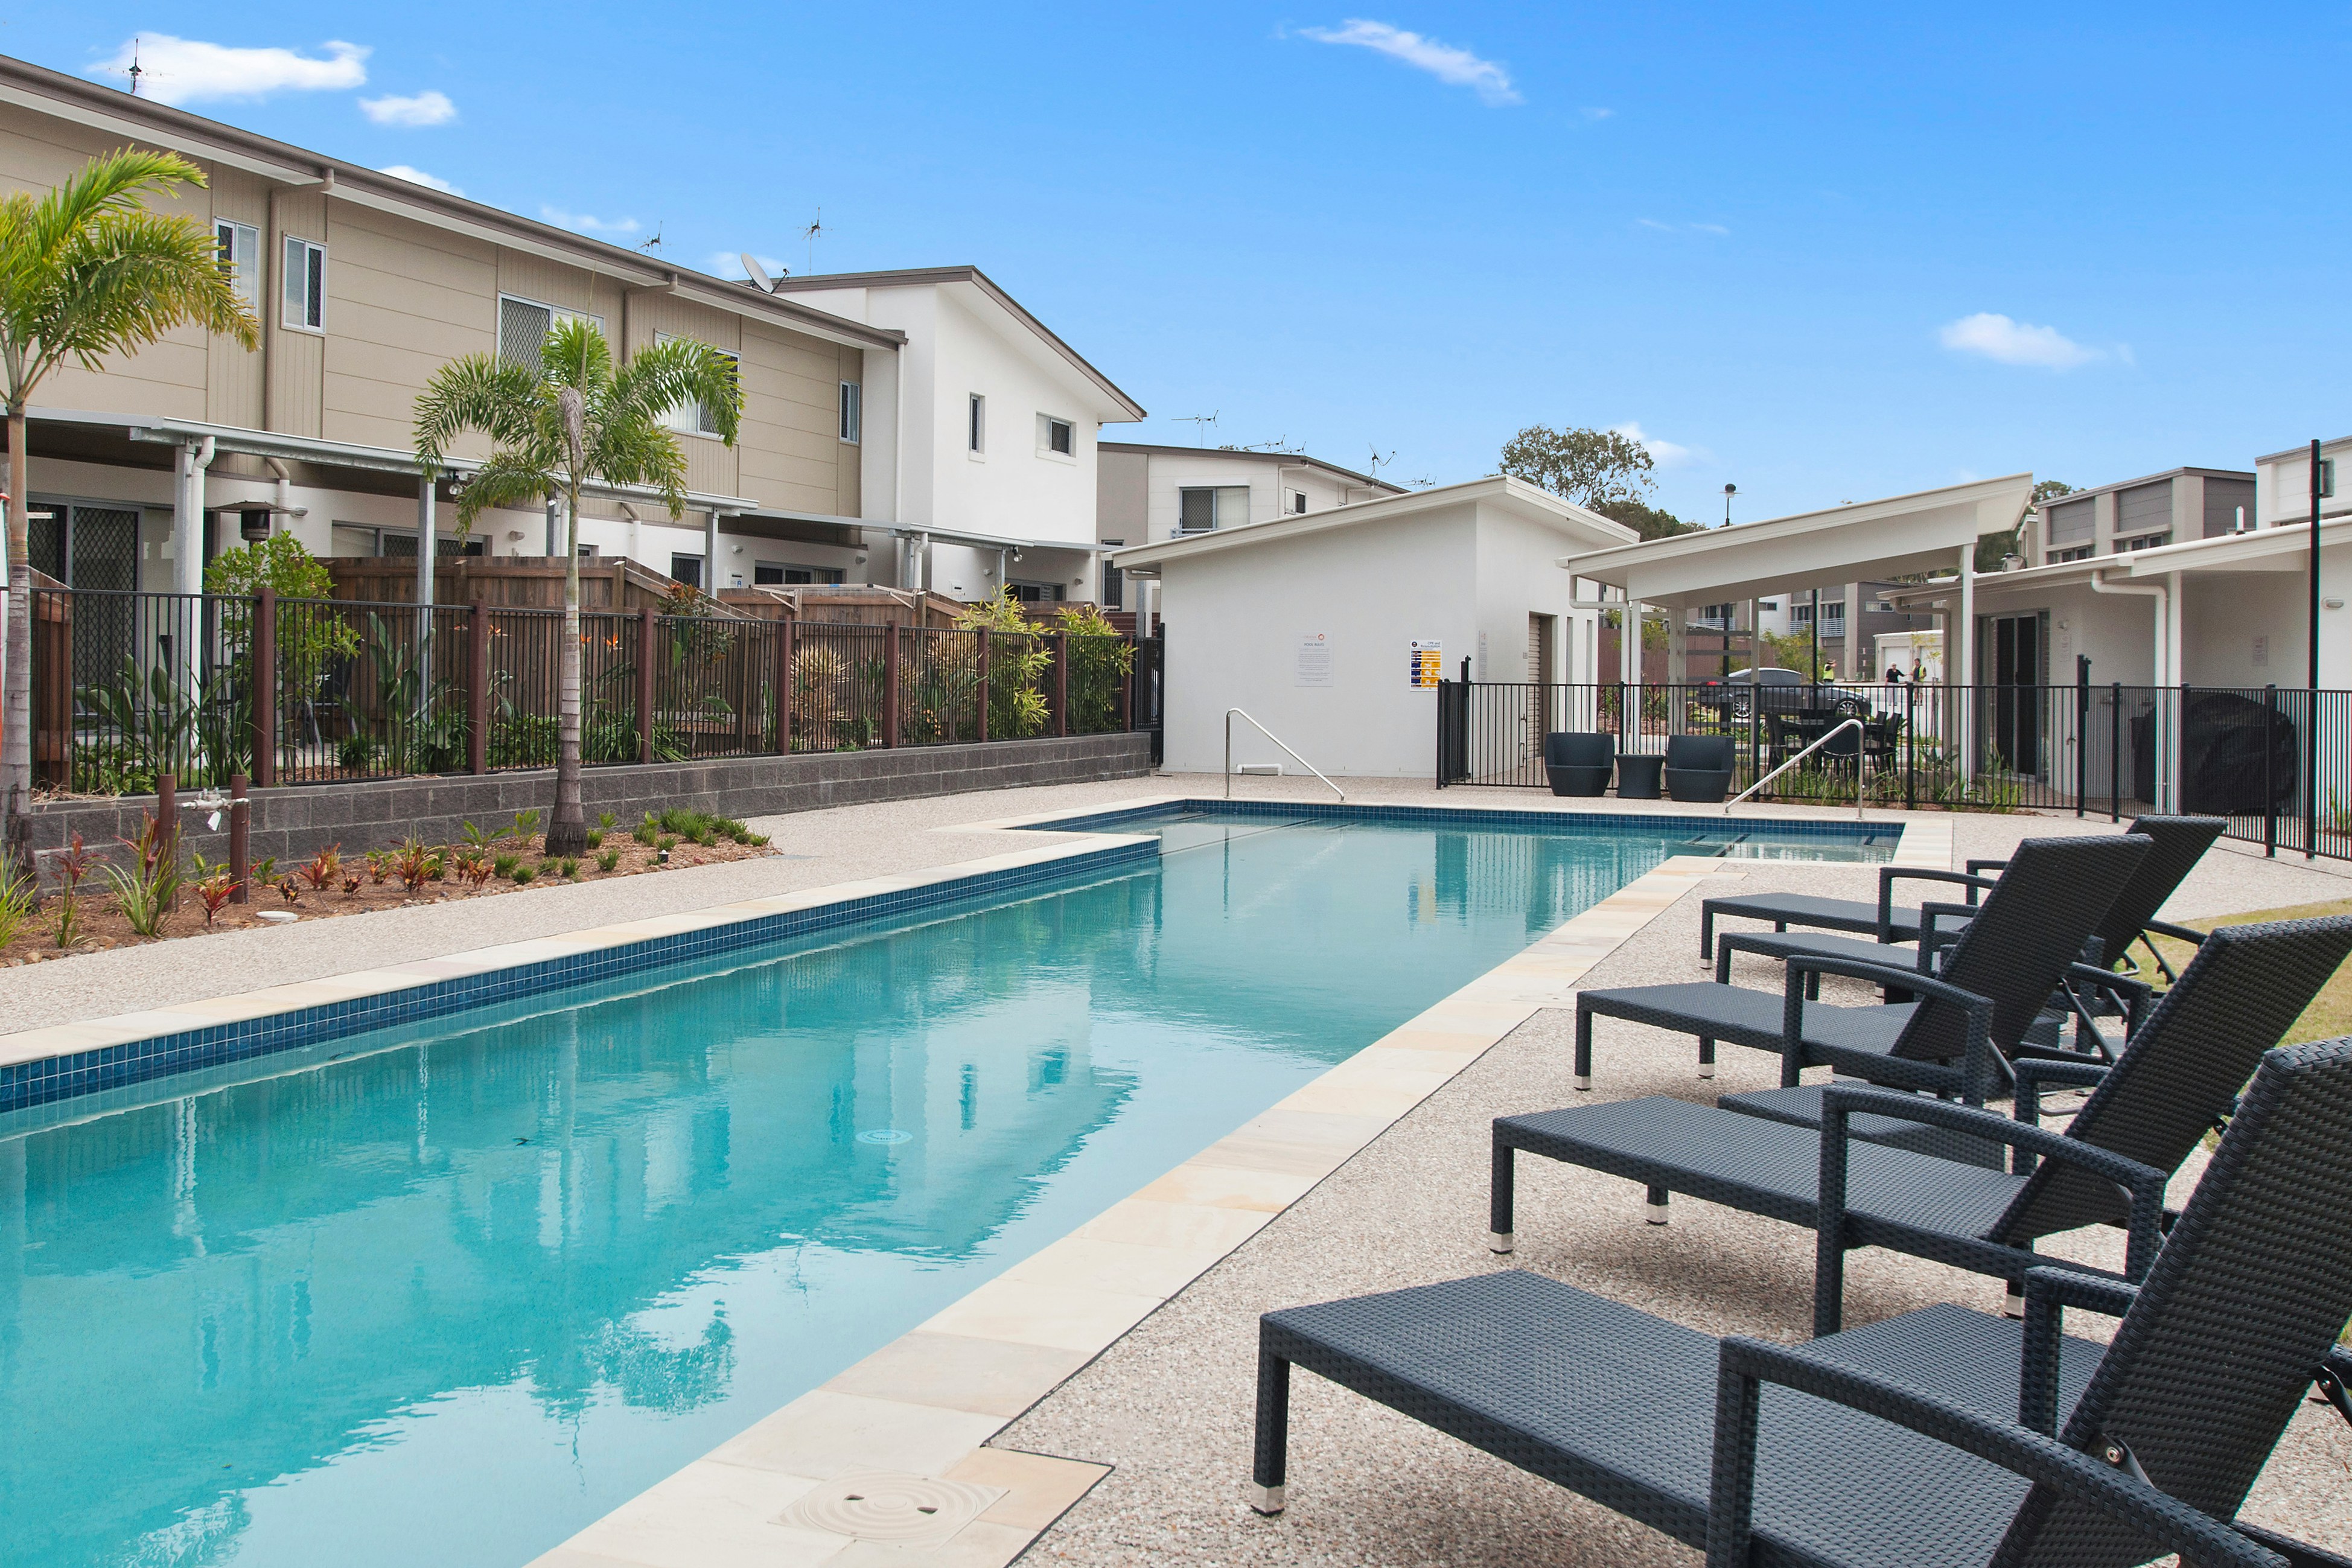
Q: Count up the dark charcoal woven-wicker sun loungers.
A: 5